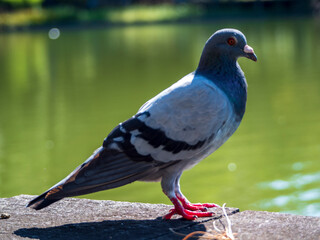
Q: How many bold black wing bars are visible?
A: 2